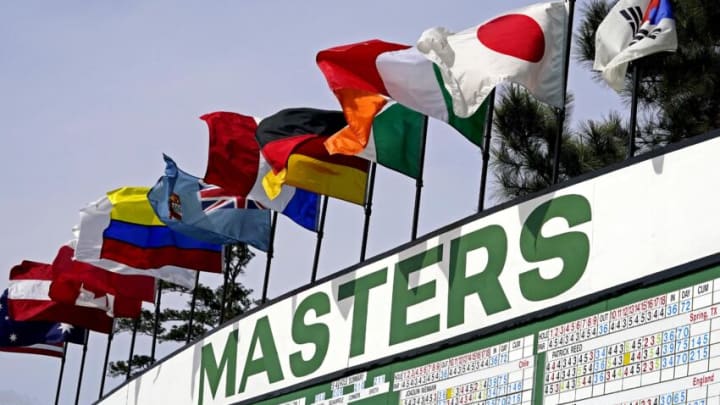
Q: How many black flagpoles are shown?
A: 14